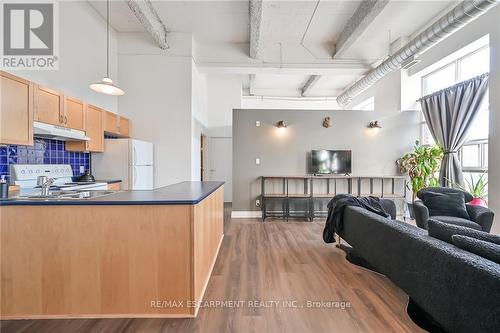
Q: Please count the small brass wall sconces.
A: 2